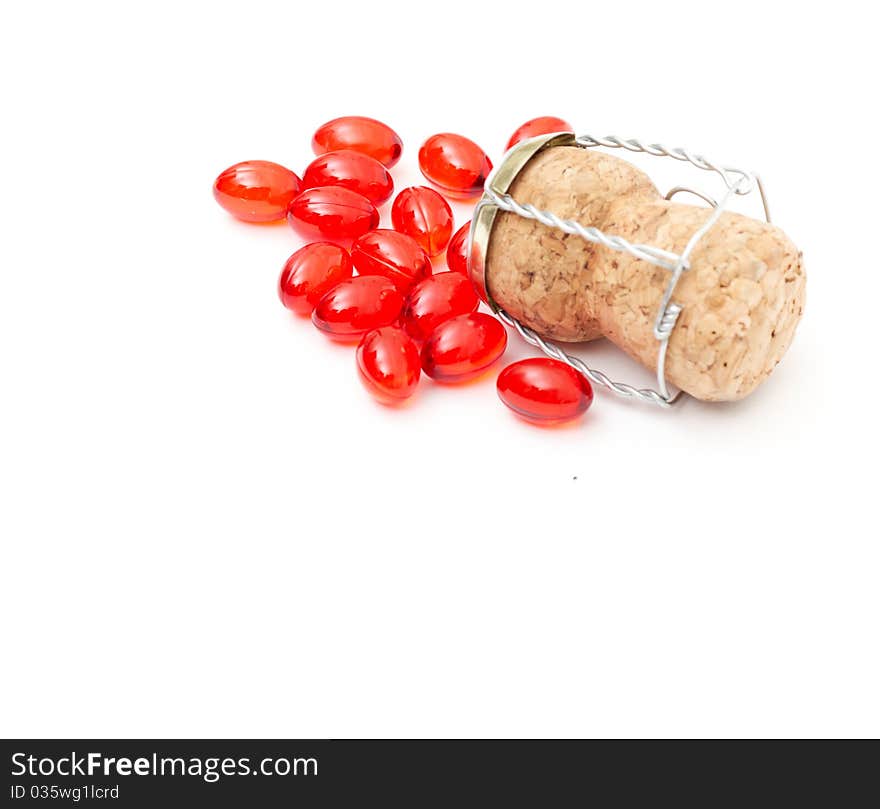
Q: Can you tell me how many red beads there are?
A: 15